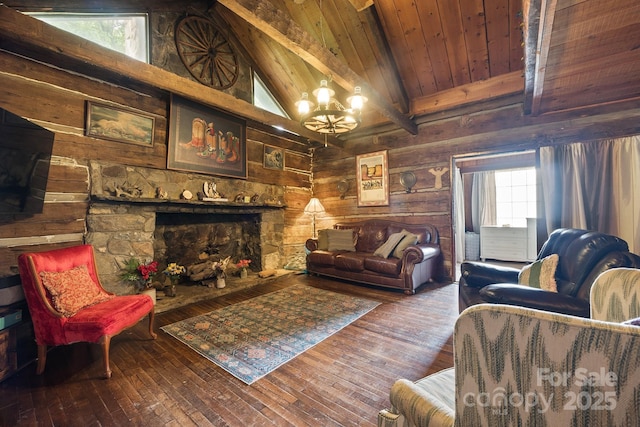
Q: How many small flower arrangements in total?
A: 4